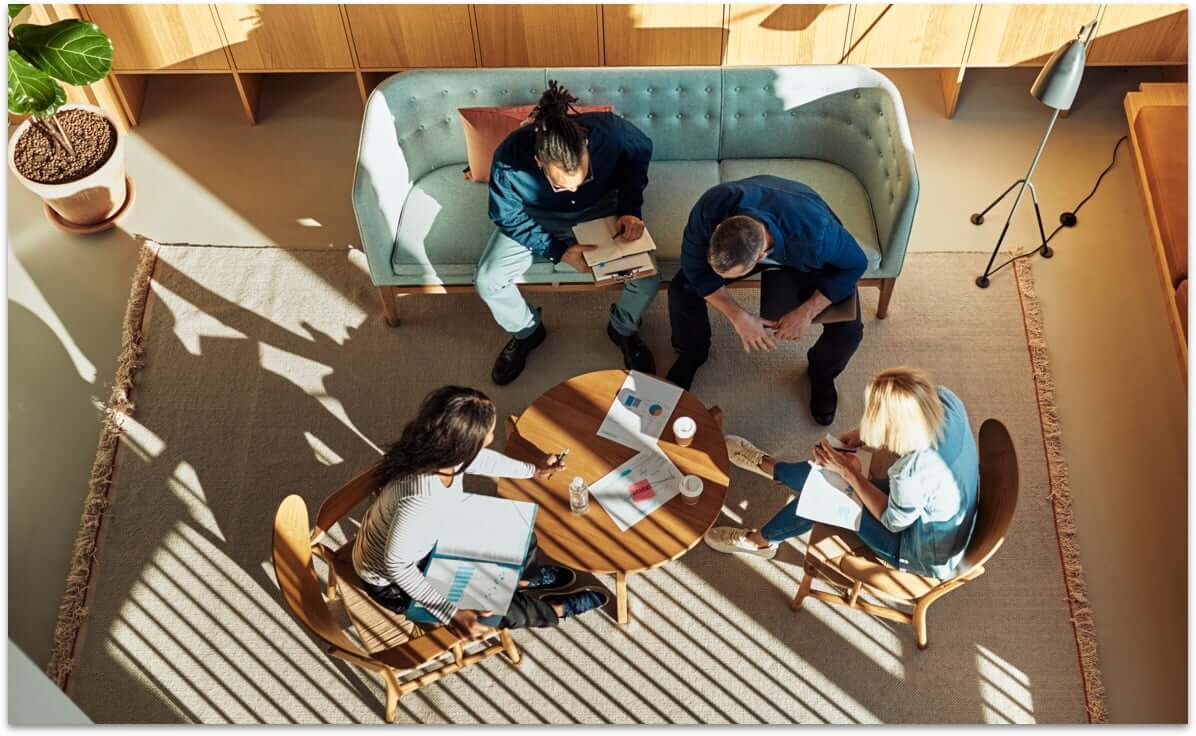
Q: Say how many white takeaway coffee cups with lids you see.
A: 2